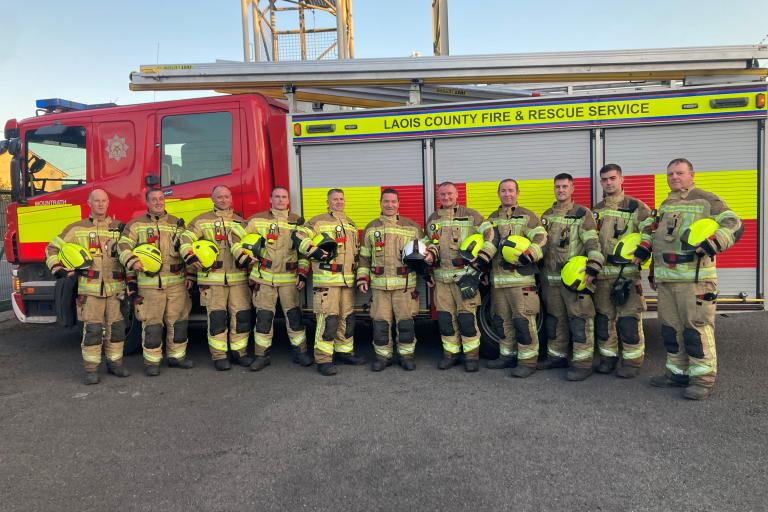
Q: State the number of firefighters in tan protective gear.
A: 11